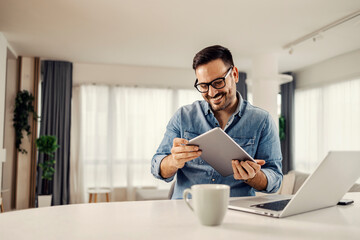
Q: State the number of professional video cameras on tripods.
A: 0